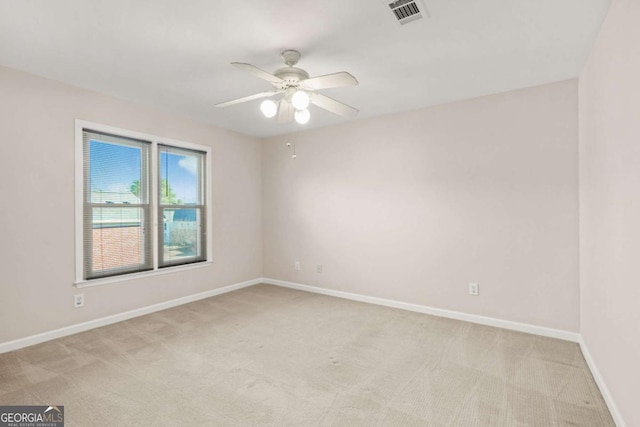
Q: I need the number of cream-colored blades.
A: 5